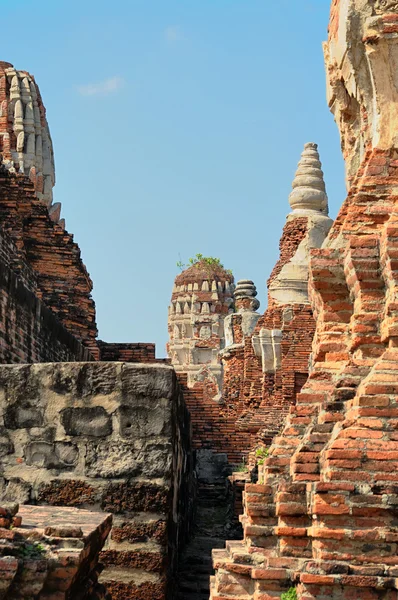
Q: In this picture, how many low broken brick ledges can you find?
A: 1